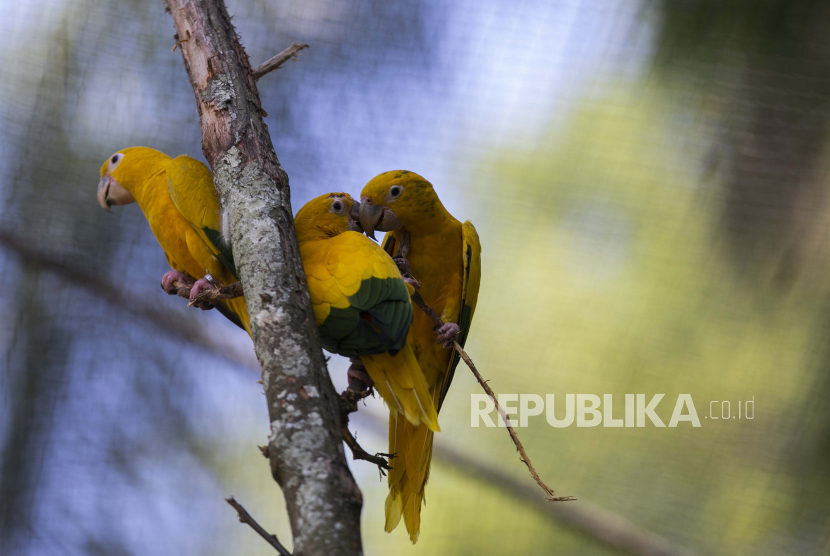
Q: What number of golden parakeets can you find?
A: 3